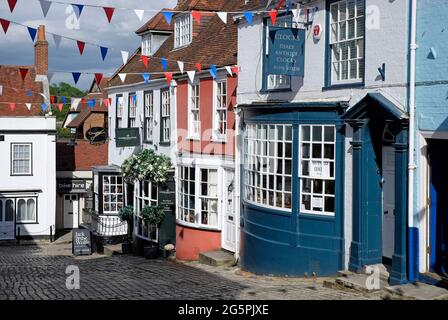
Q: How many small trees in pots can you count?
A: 2